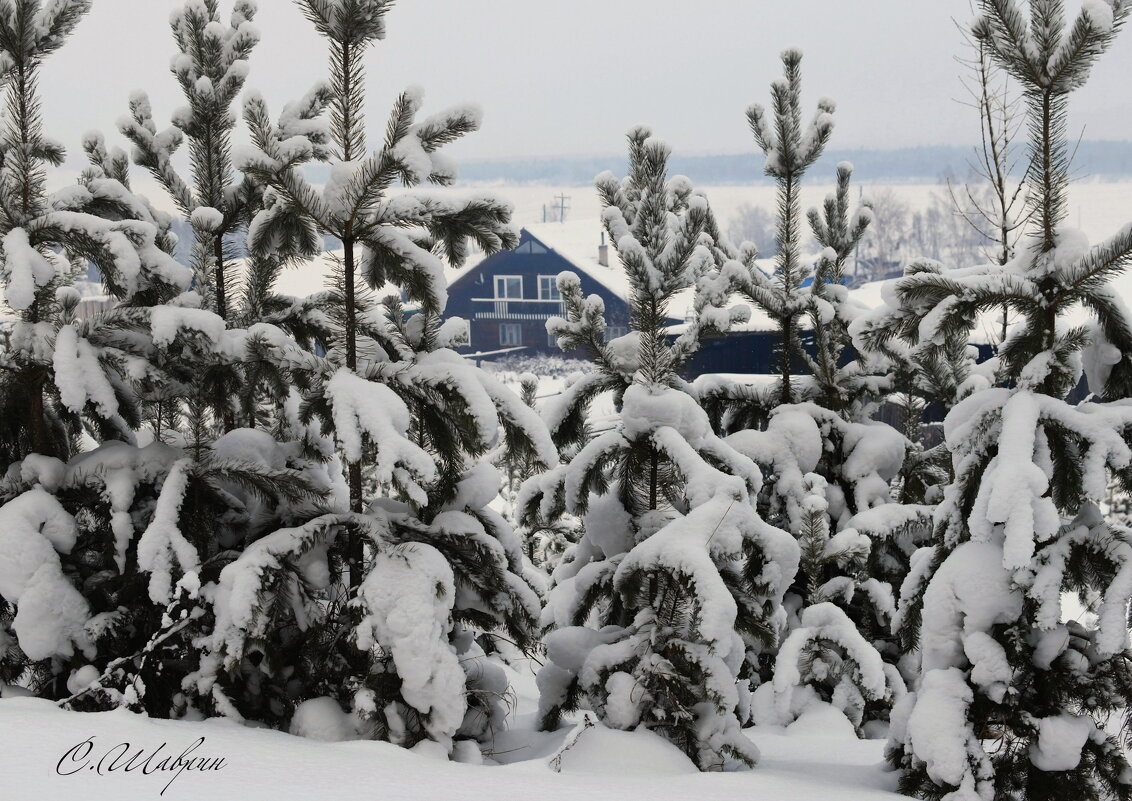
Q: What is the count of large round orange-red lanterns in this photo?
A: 0